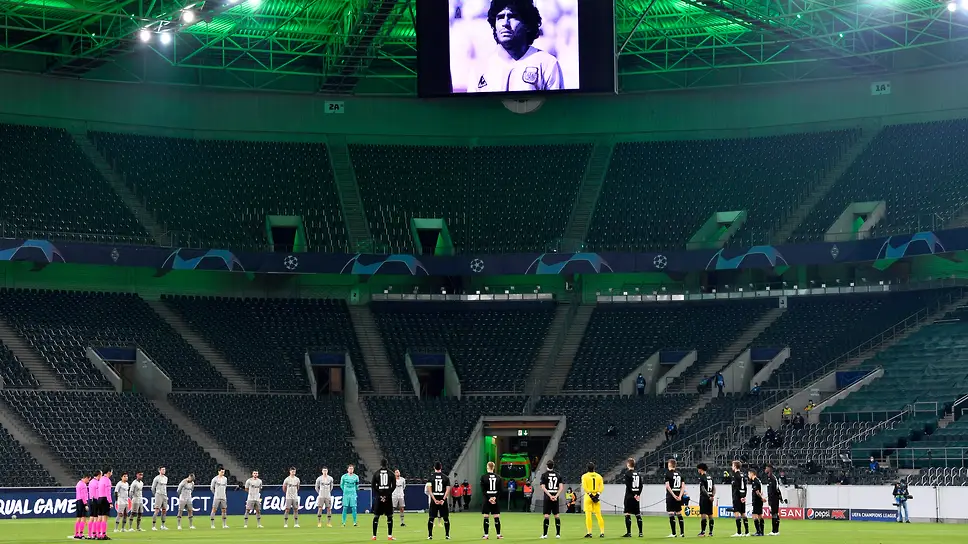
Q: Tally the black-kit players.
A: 10